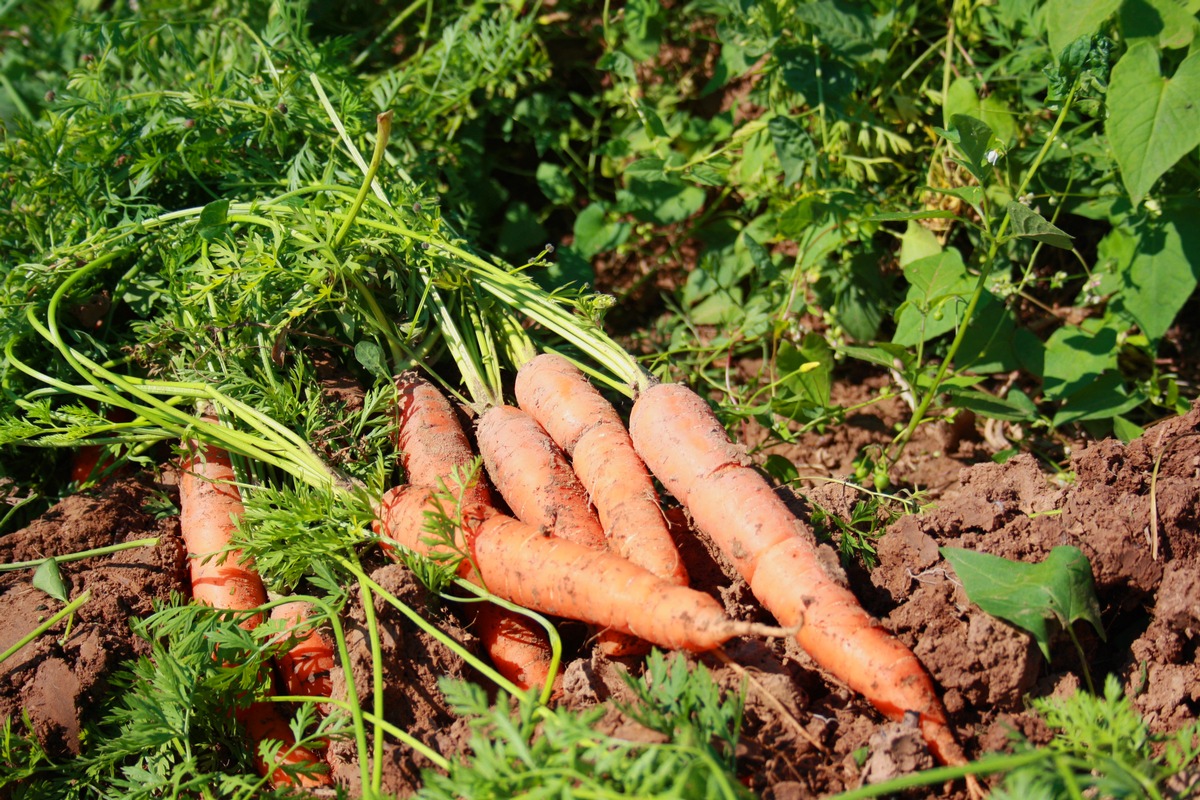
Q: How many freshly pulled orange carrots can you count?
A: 7